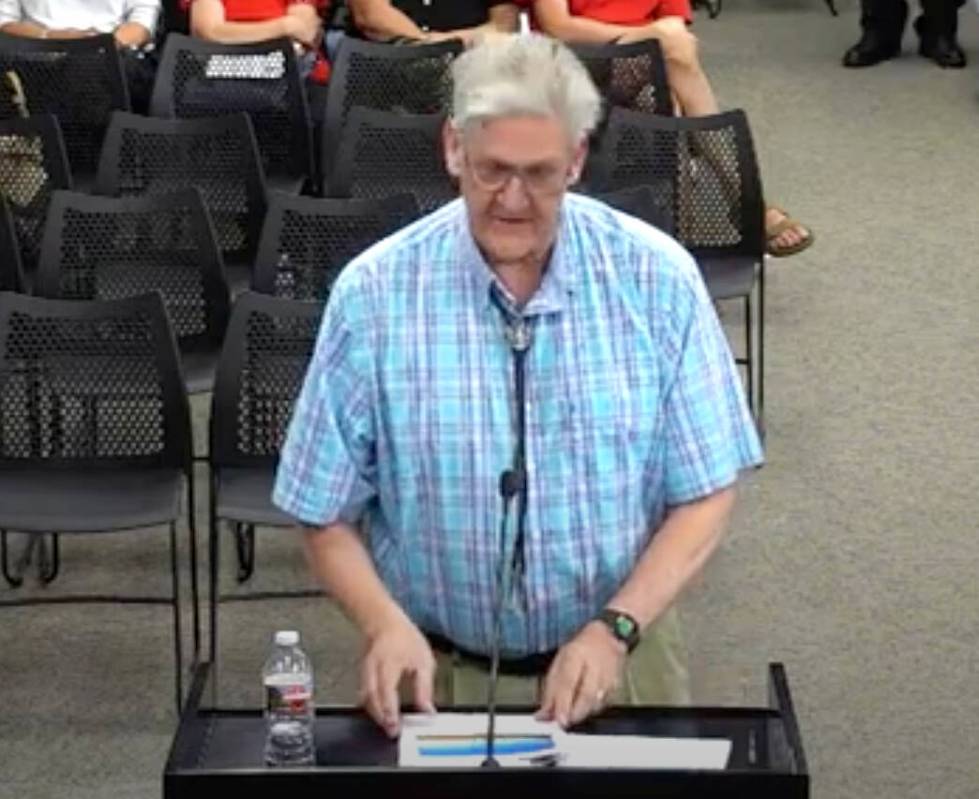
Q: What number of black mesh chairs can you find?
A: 14